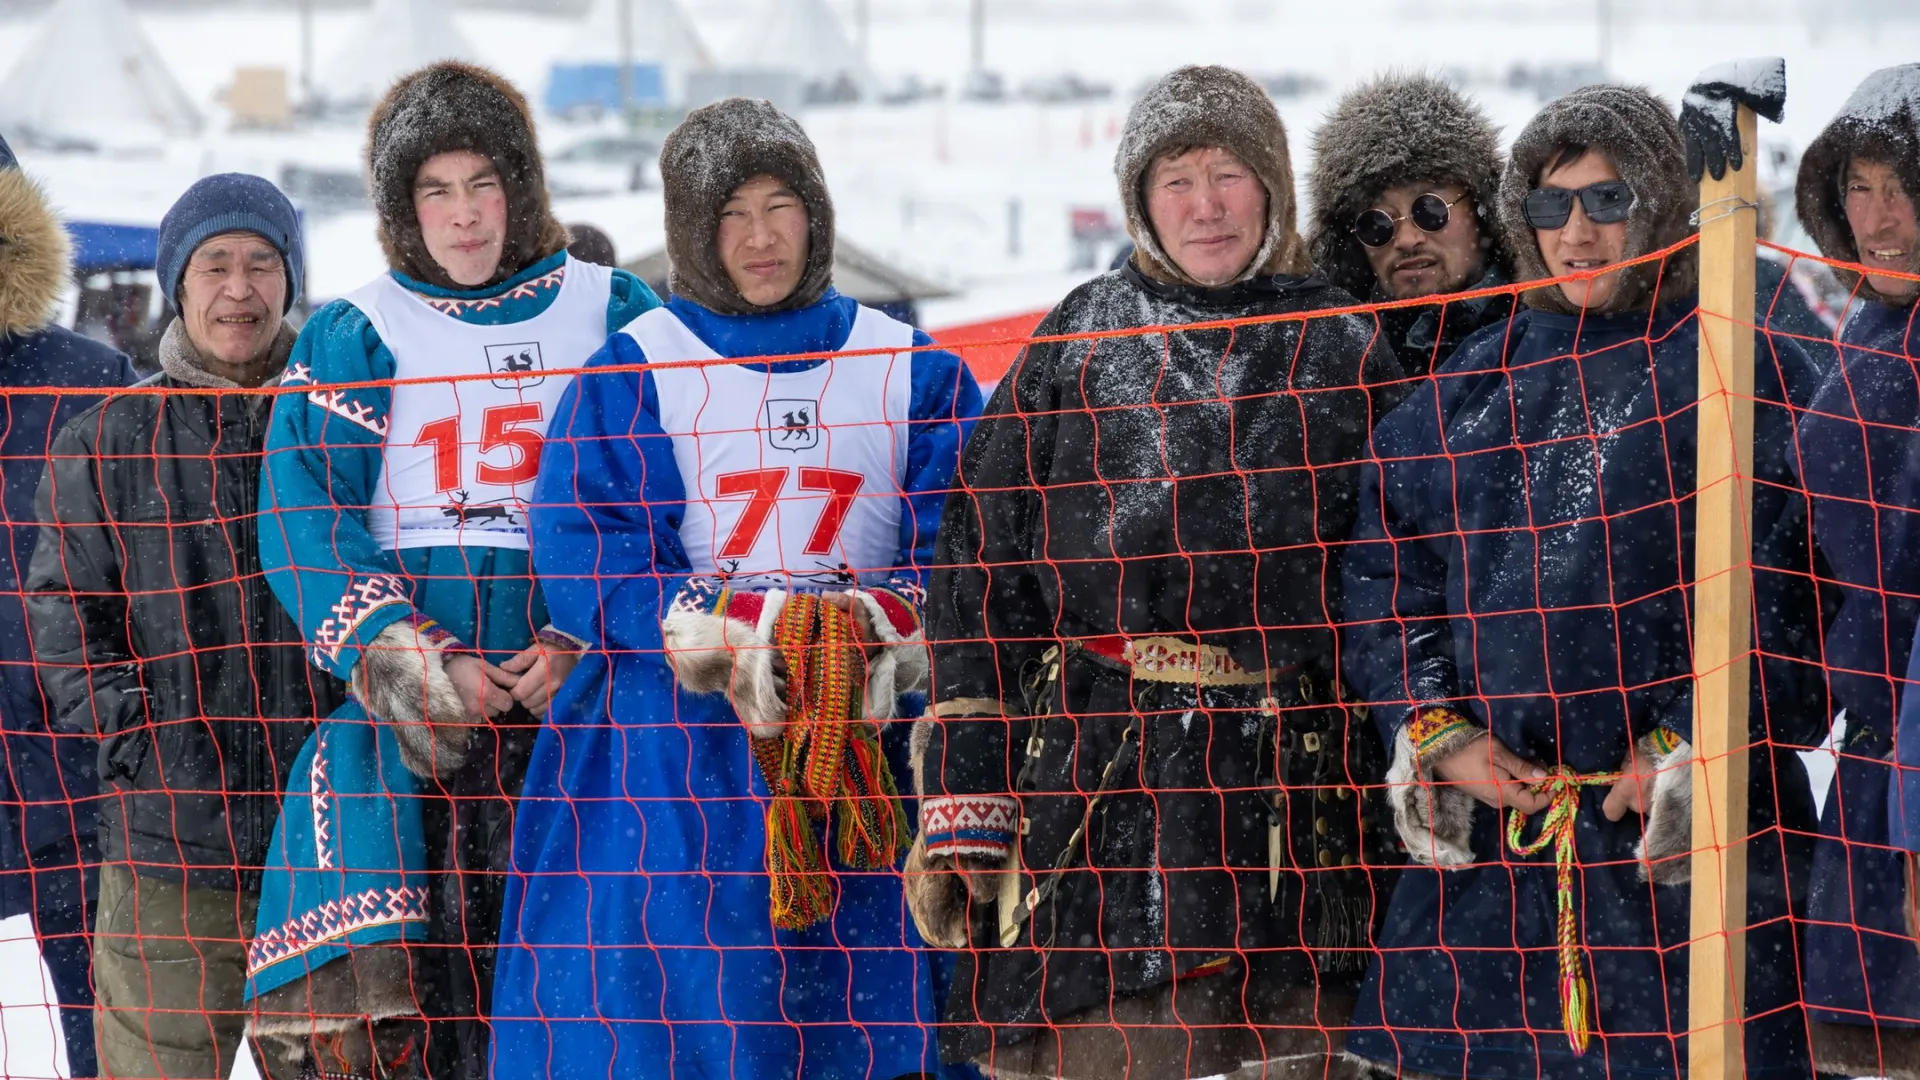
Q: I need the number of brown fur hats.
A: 6